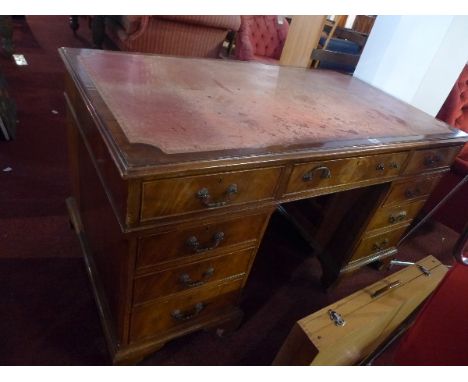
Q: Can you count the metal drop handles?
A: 10